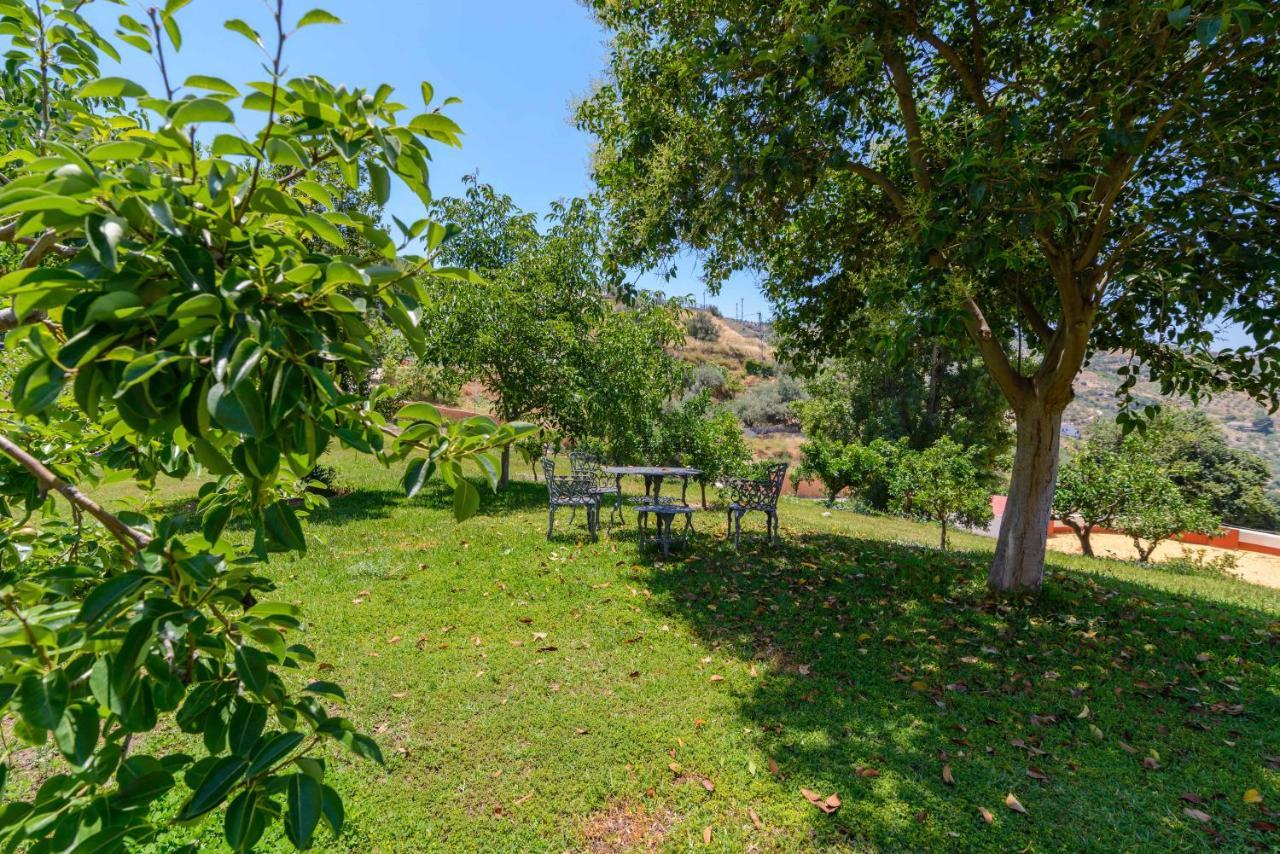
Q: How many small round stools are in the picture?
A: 1